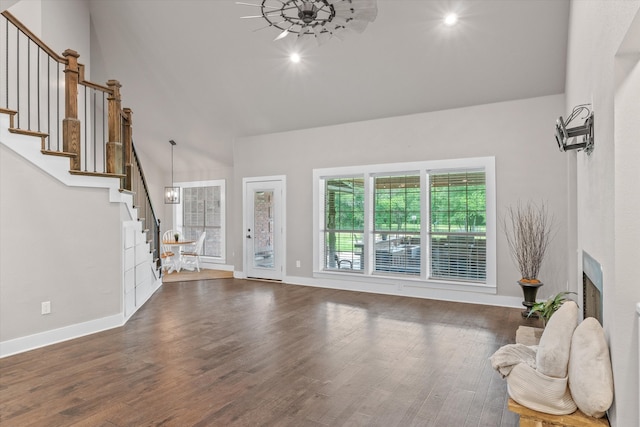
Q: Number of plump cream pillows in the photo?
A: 2